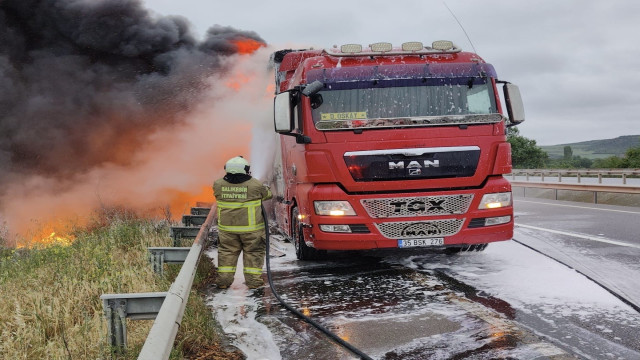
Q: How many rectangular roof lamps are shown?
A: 4